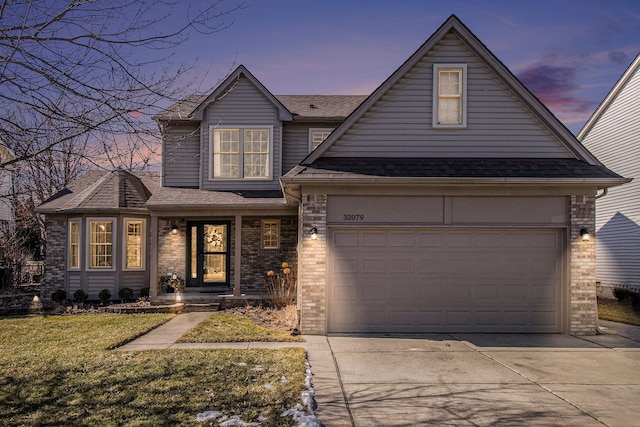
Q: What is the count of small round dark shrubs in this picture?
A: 5